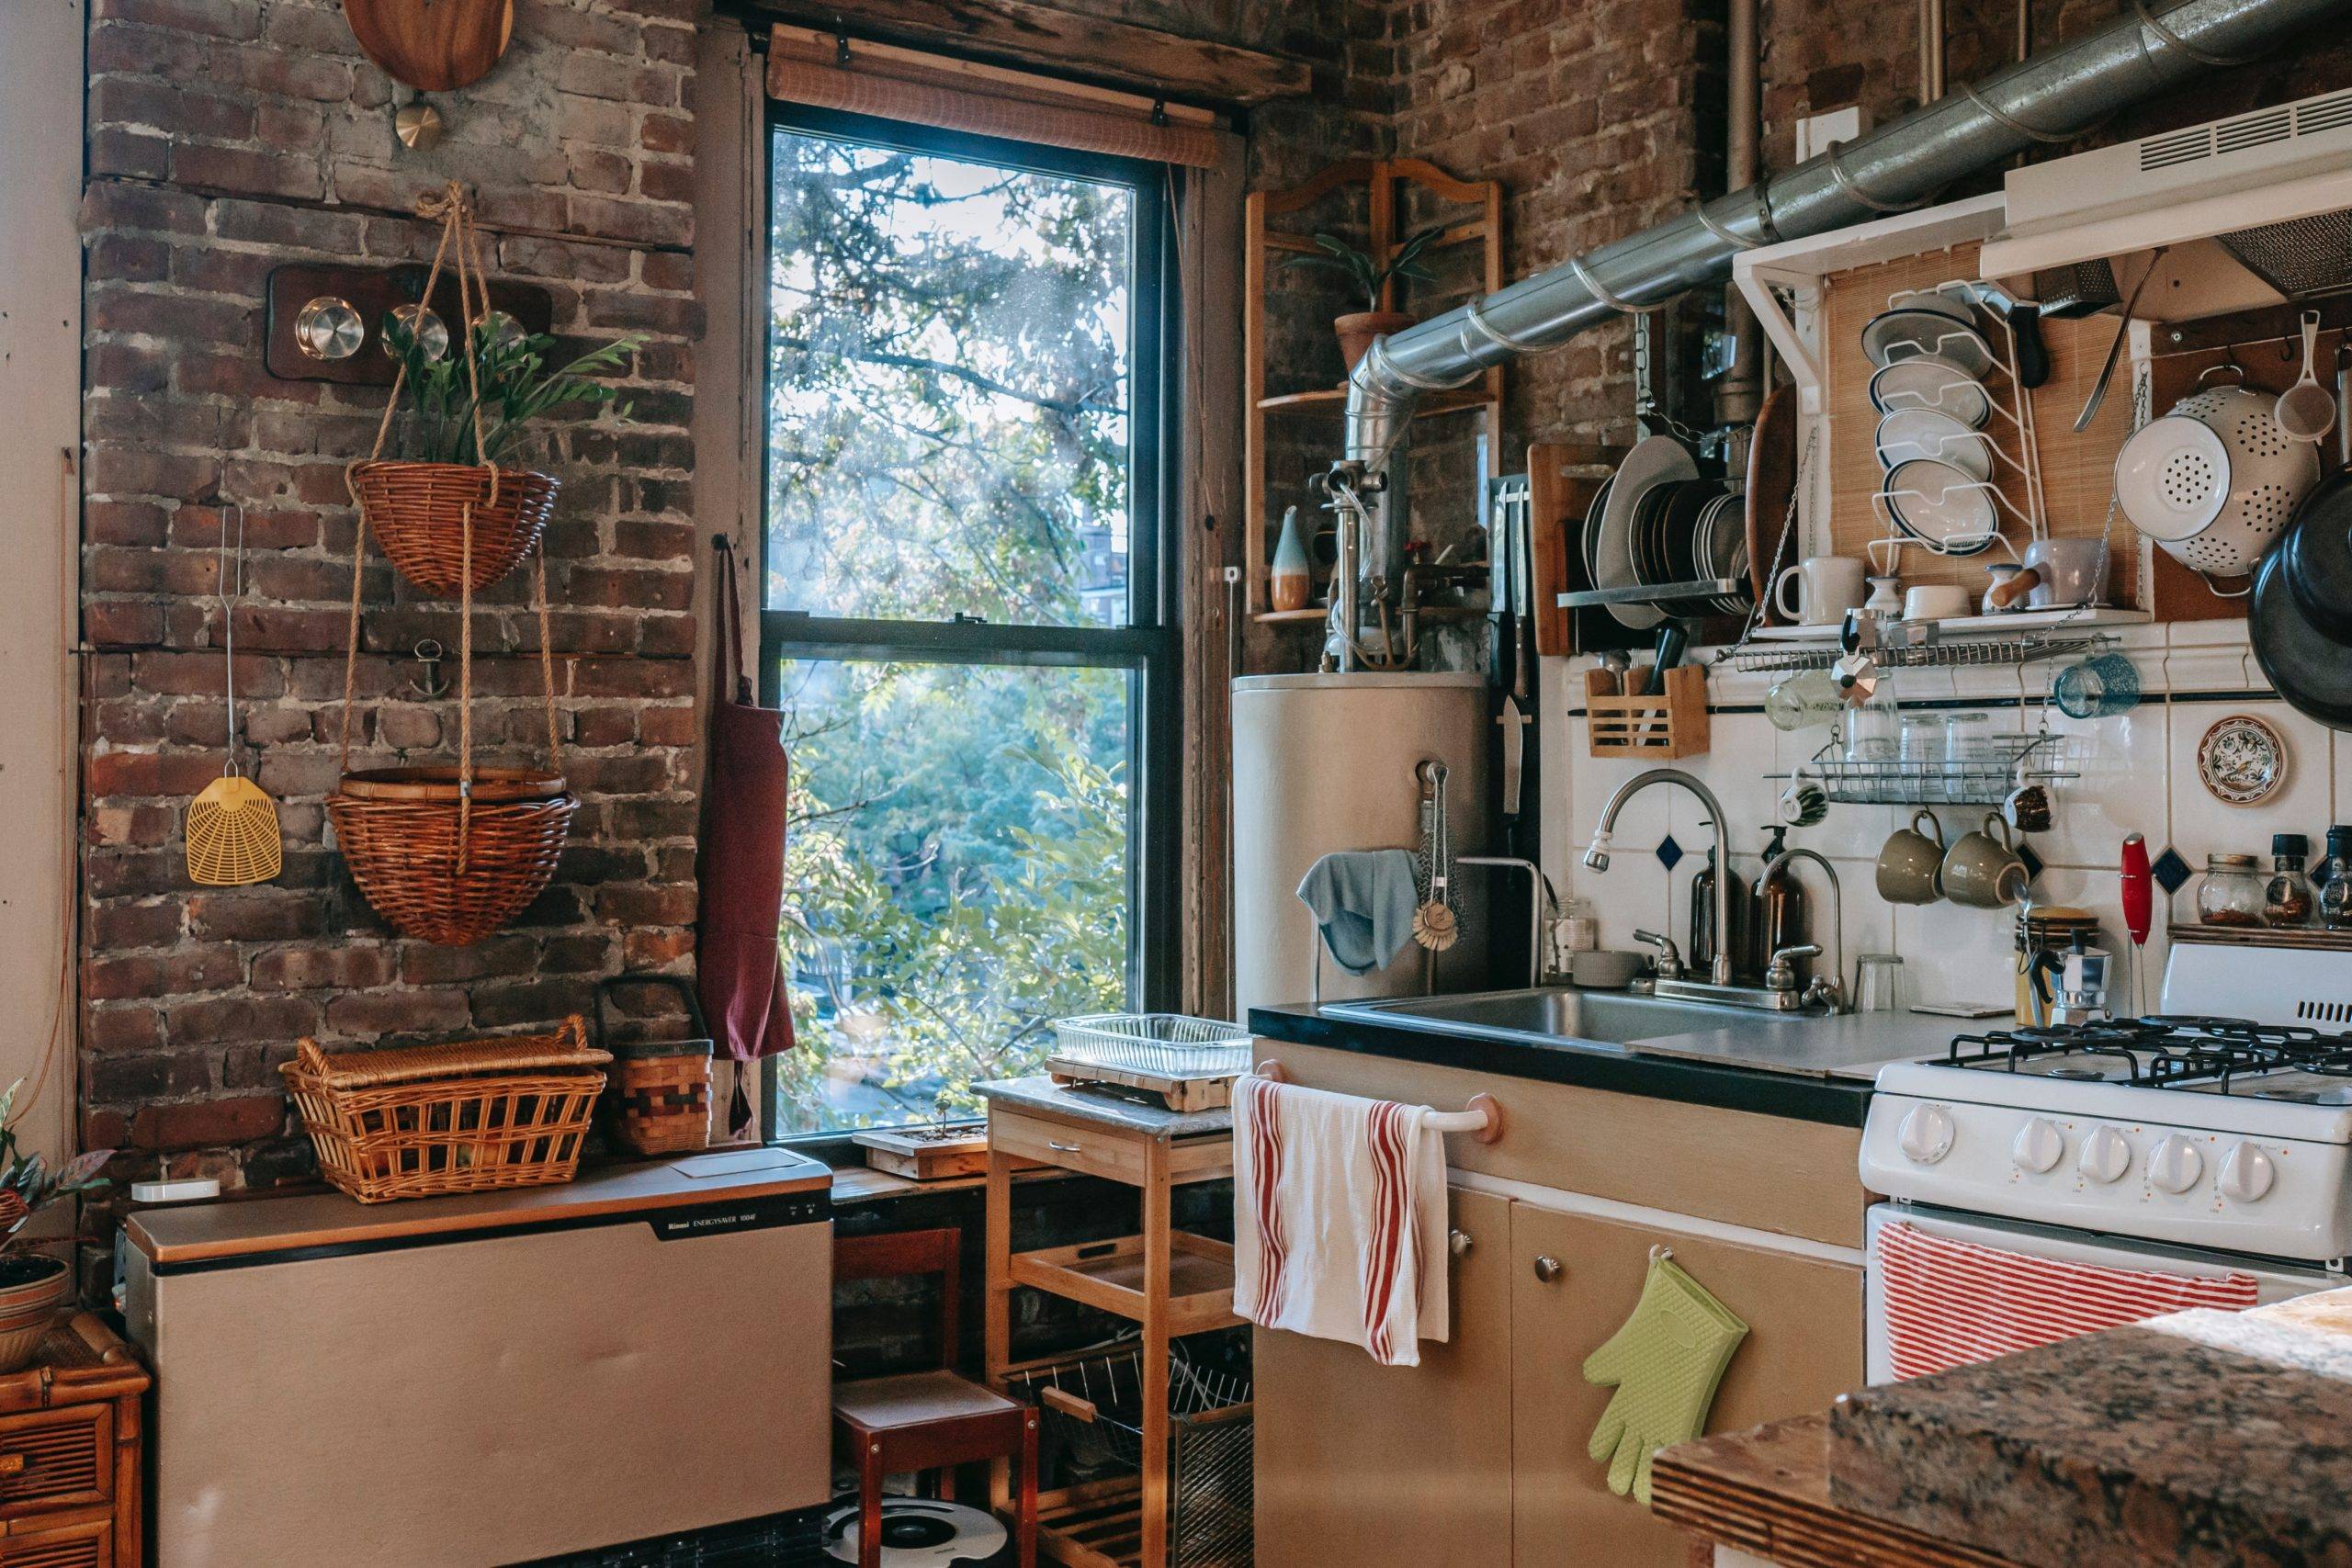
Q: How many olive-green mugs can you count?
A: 2